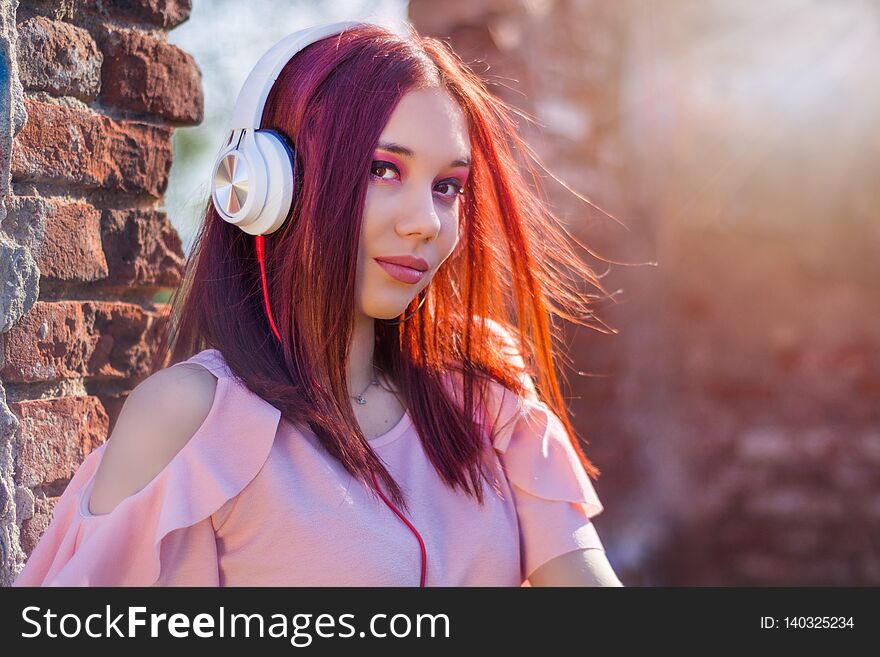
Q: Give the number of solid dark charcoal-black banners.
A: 1